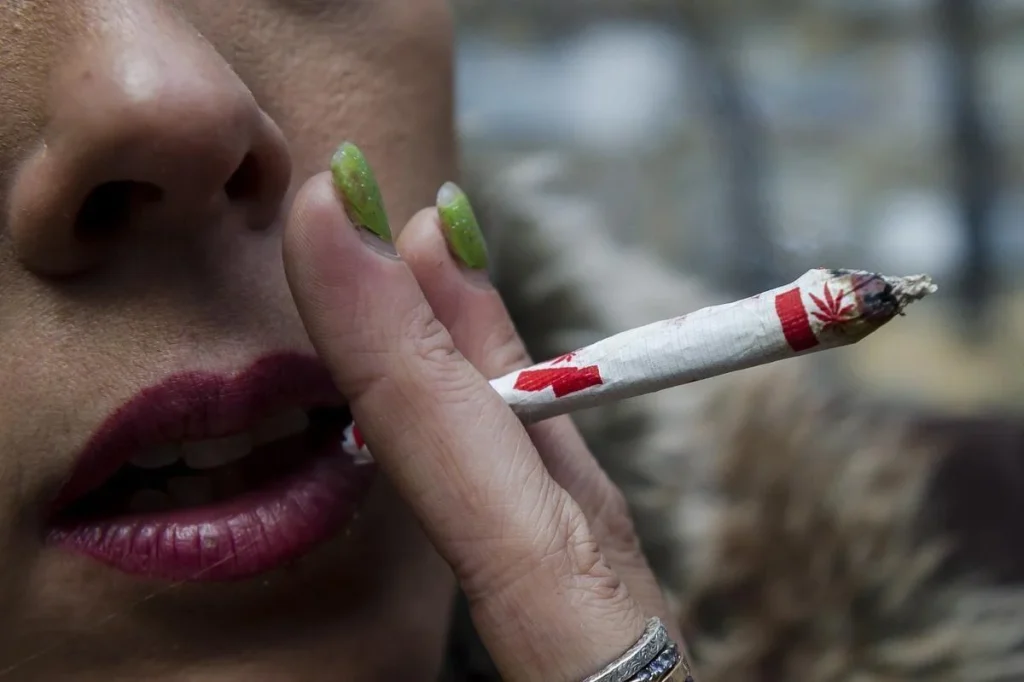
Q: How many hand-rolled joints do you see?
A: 1